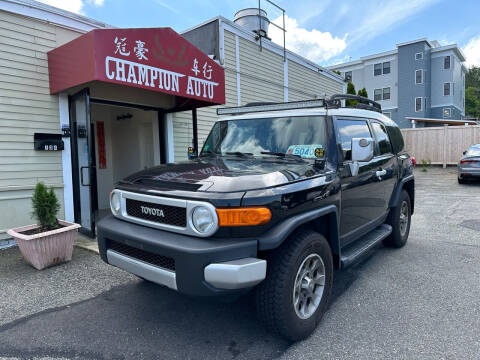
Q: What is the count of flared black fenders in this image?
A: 2